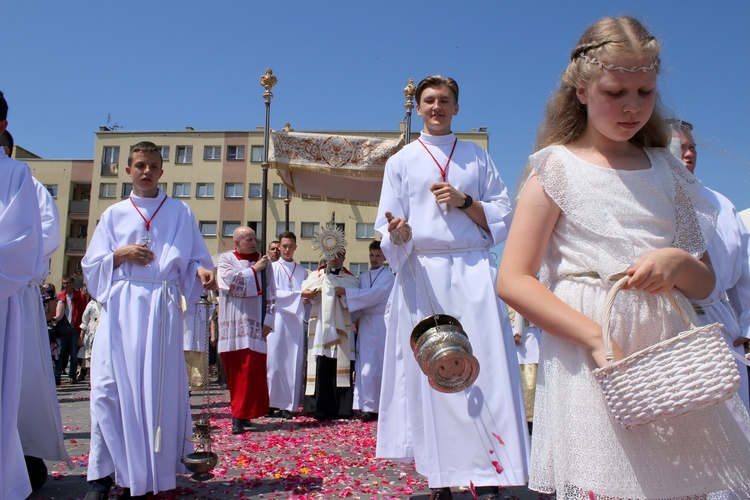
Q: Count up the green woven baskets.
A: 0